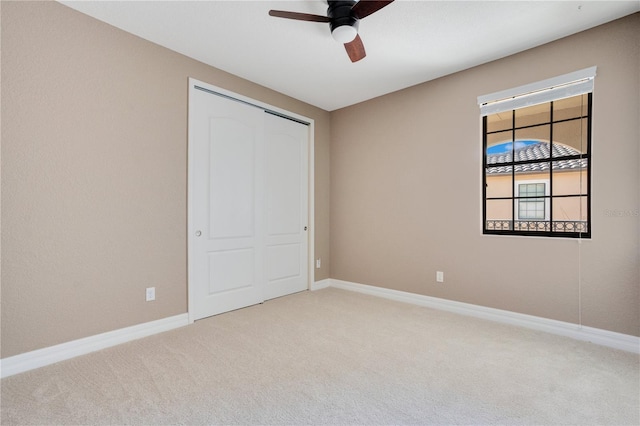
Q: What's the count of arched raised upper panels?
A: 2